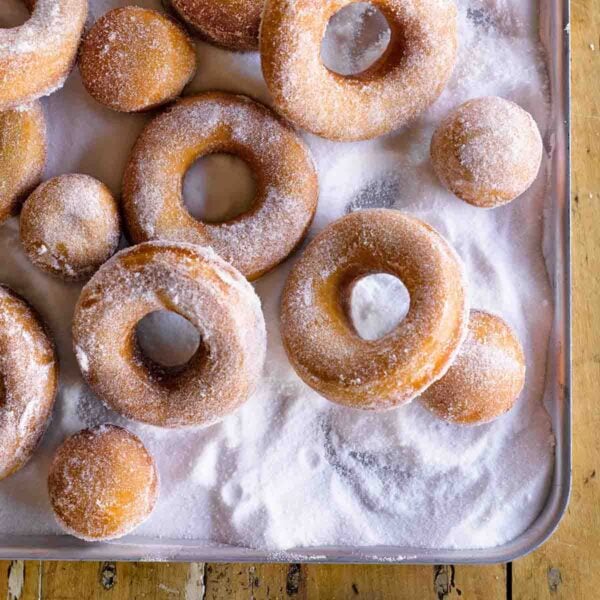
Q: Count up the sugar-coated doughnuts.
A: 13